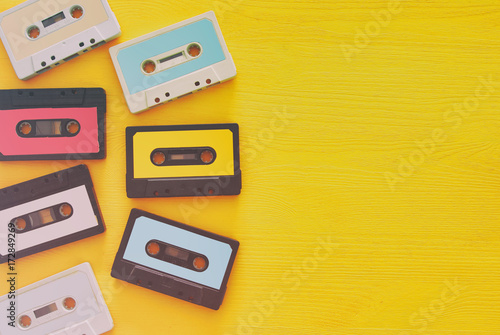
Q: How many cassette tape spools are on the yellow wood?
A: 14